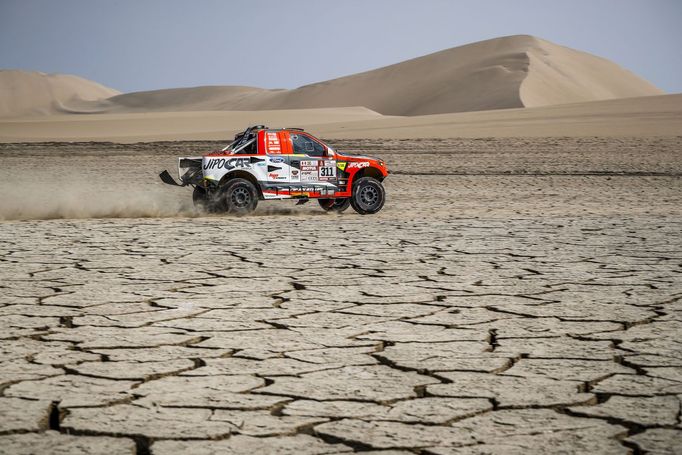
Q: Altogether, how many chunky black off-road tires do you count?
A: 4